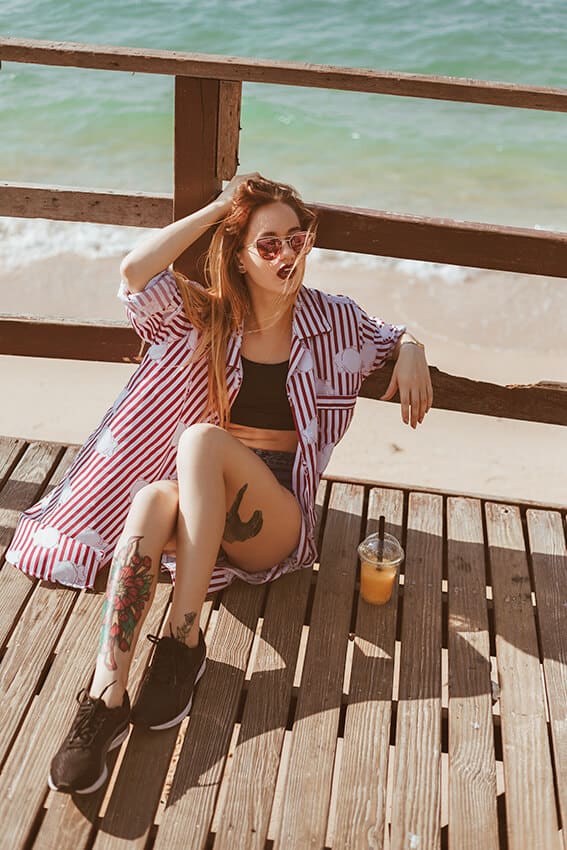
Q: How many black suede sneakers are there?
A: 2